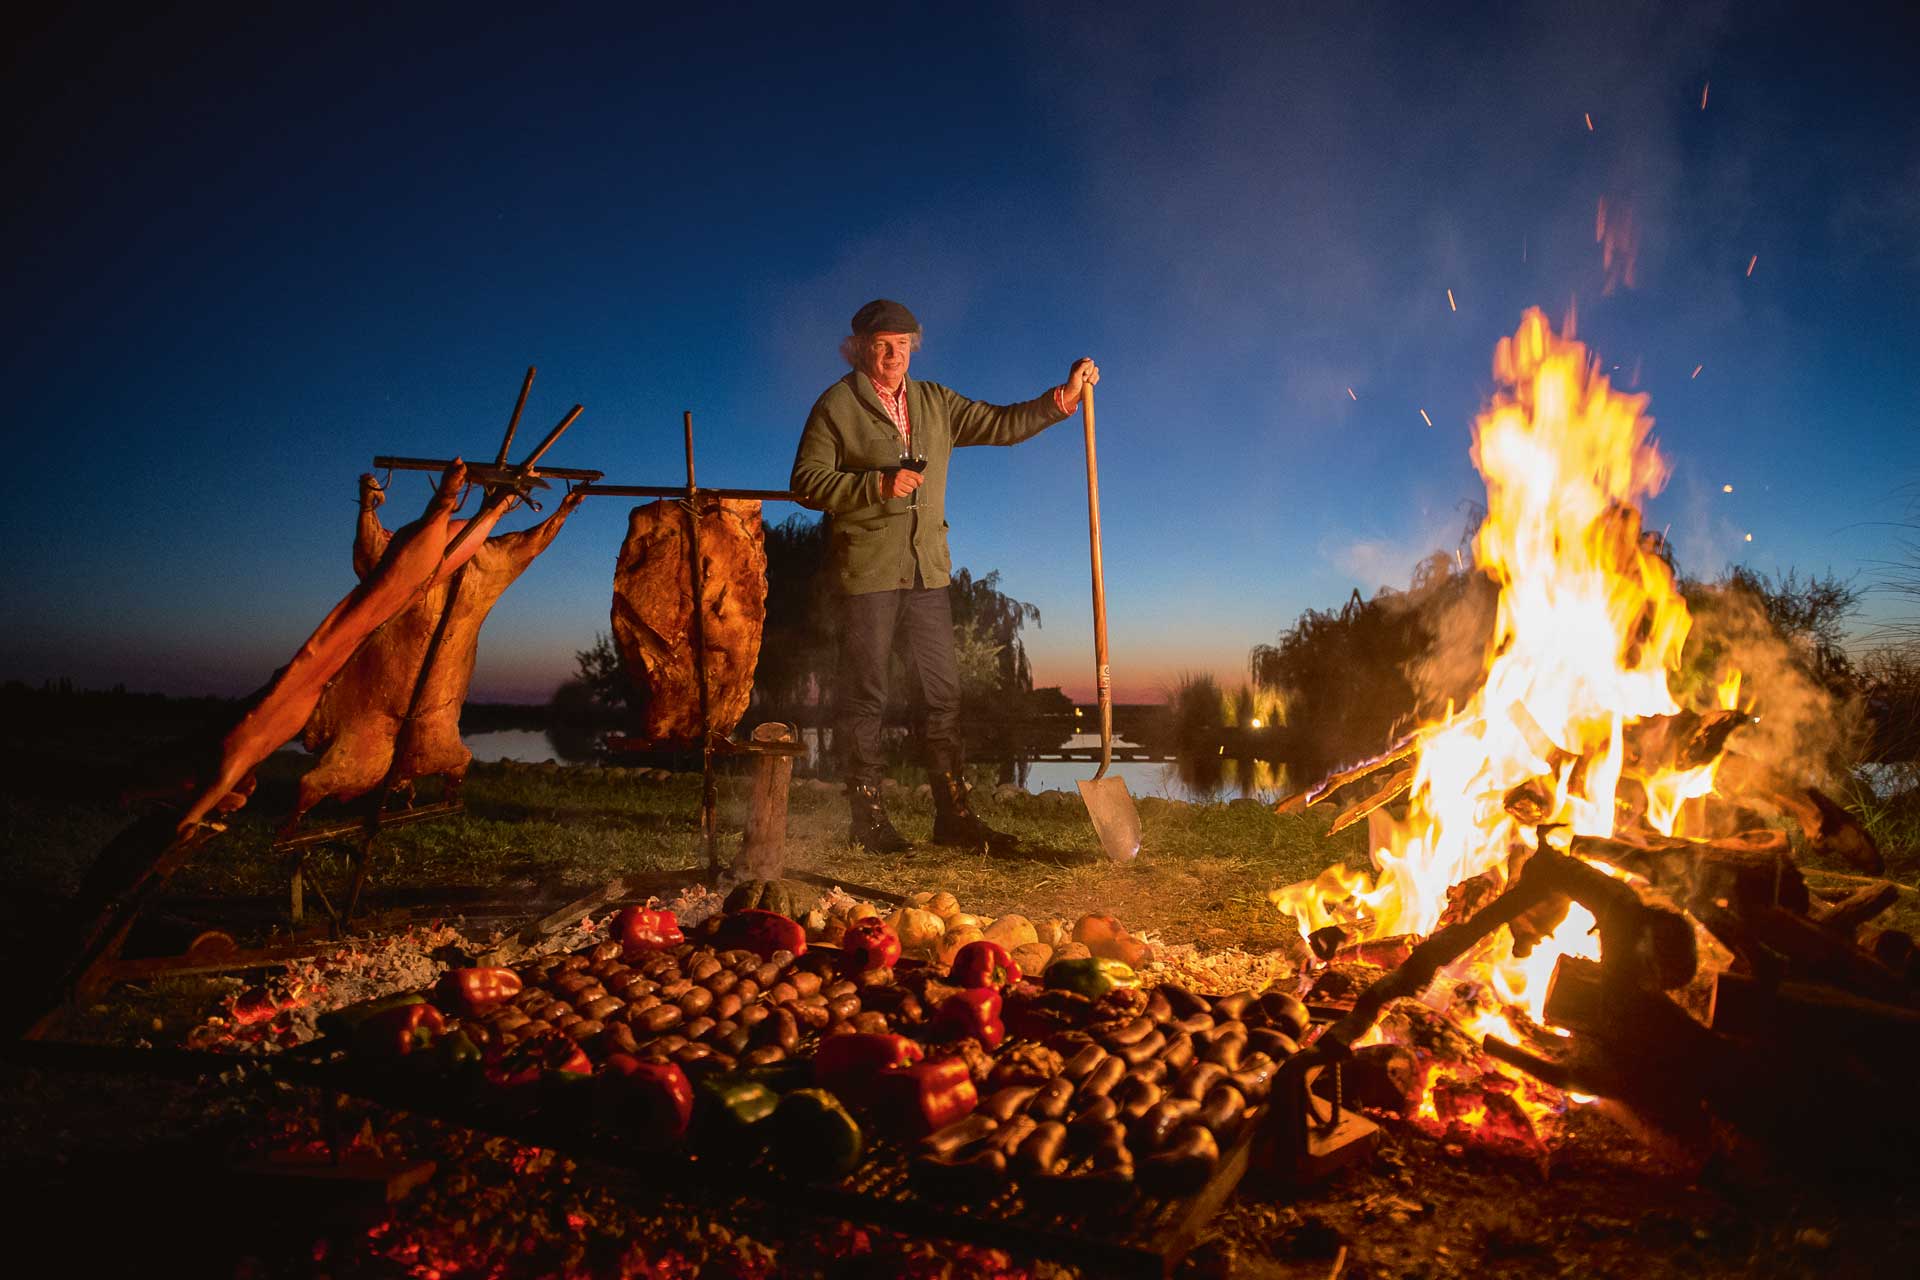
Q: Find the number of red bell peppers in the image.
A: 11